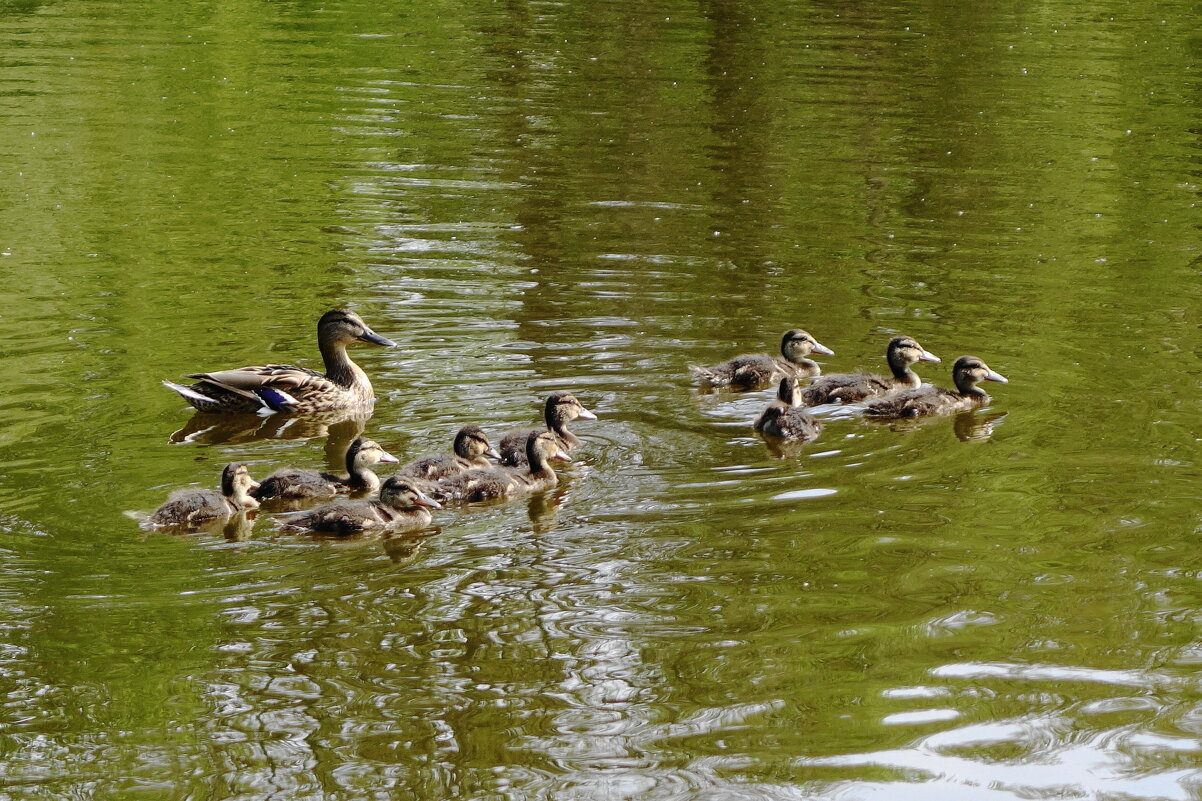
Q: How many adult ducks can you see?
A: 1